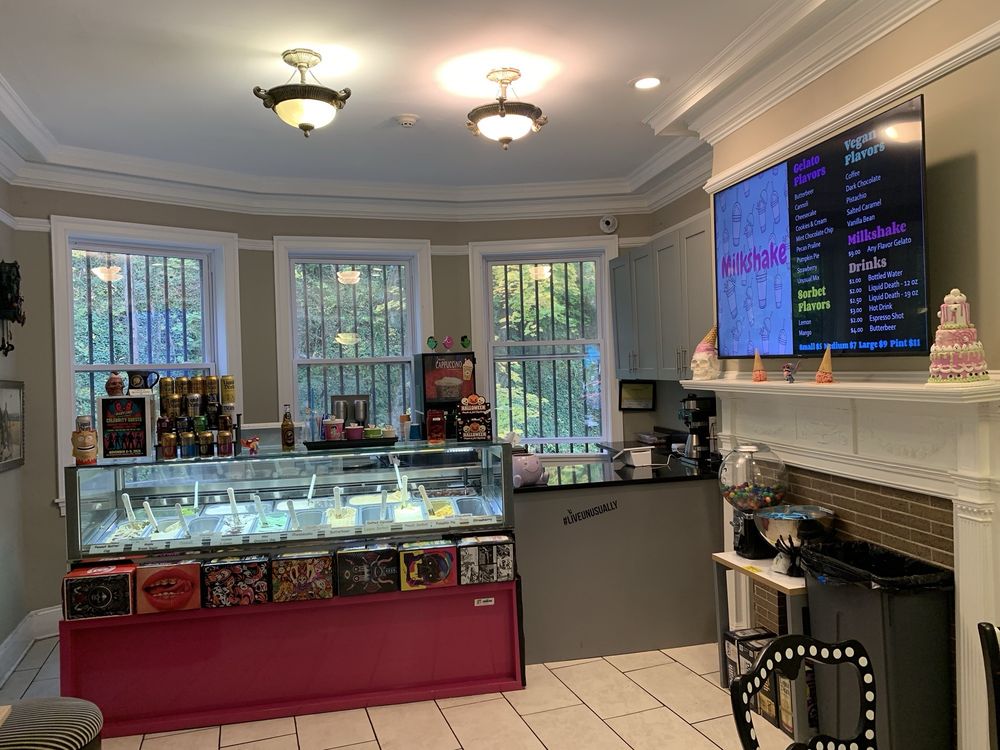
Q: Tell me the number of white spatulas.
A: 13